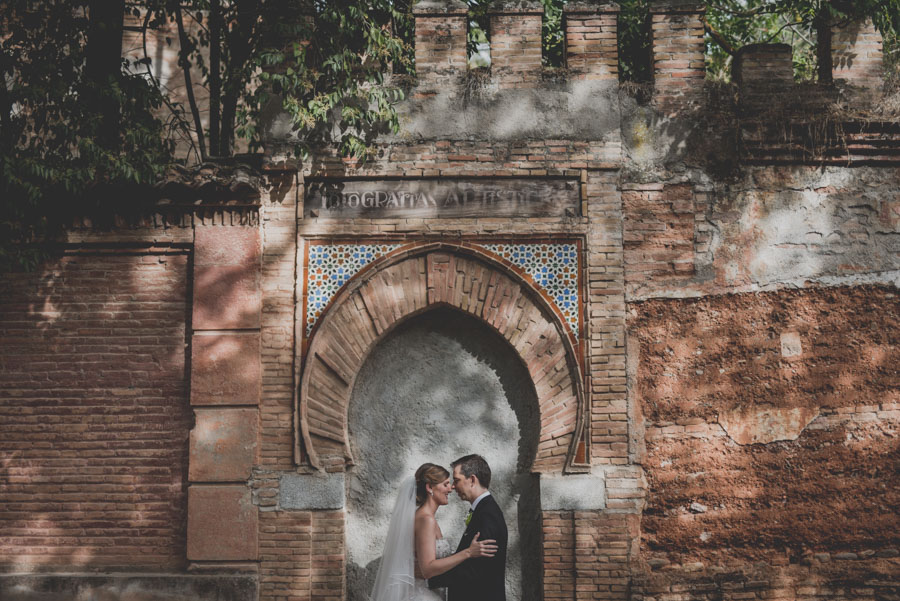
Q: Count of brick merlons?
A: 6